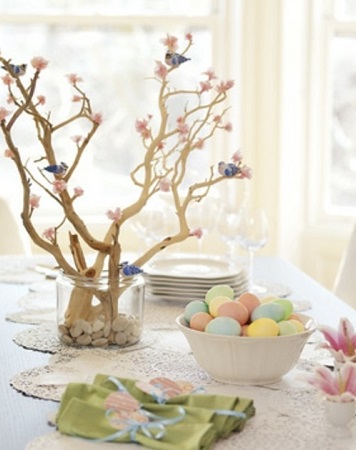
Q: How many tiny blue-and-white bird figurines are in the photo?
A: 5